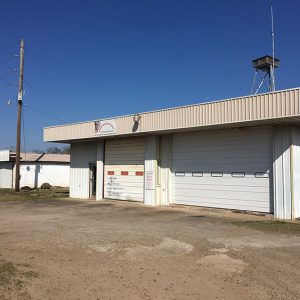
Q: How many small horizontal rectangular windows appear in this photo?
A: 8